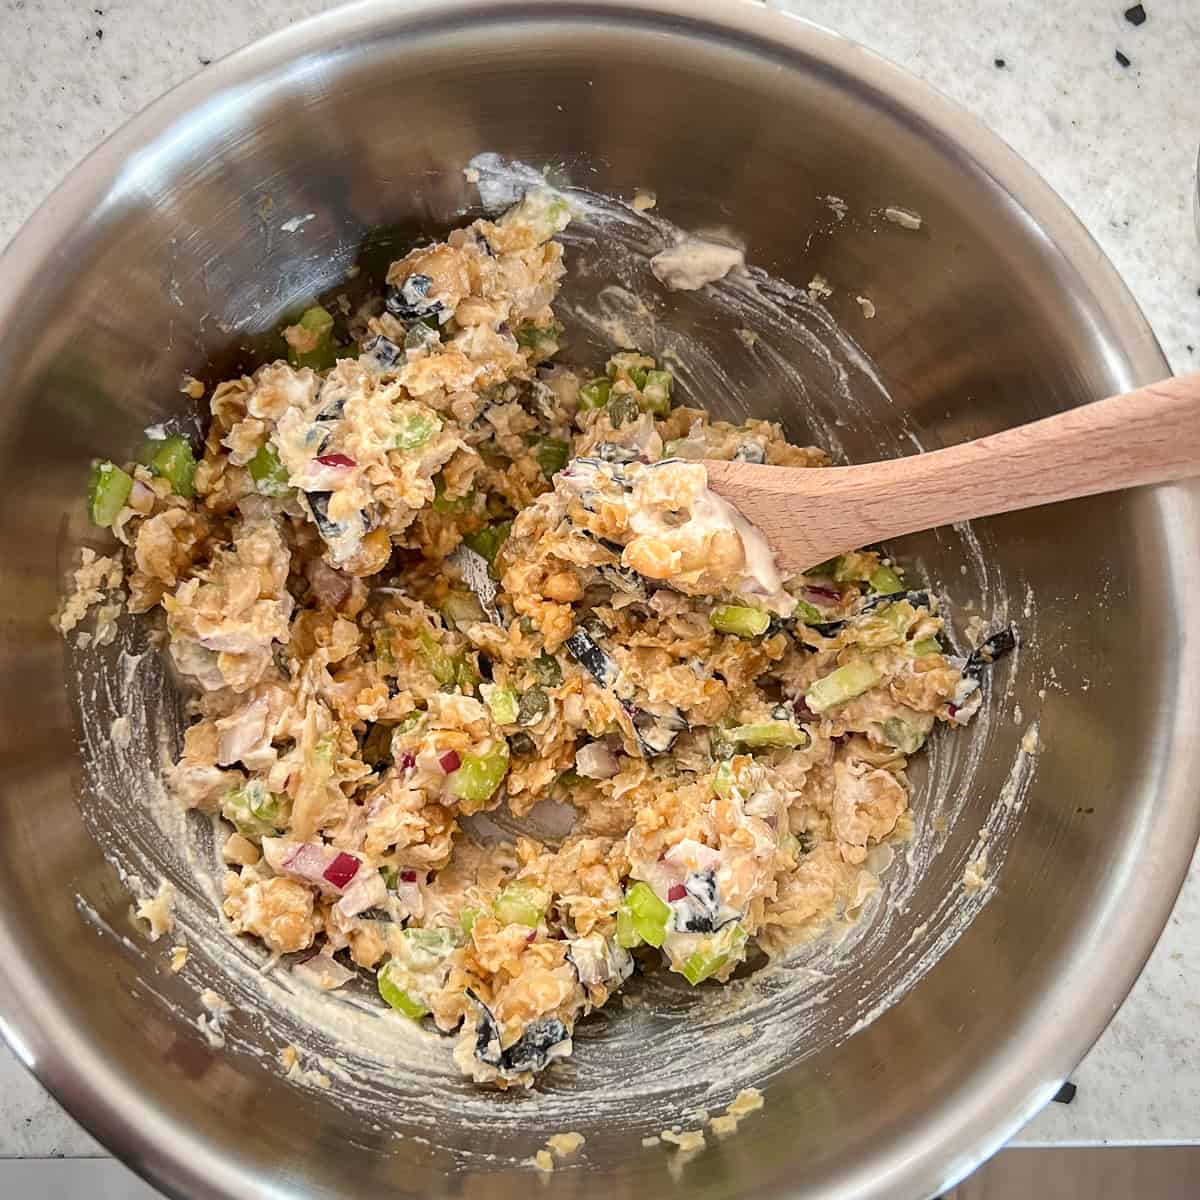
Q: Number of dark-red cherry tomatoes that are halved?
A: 0